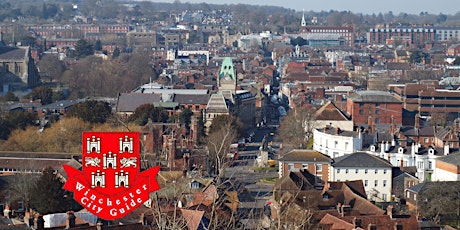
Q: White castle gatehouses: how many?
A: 5